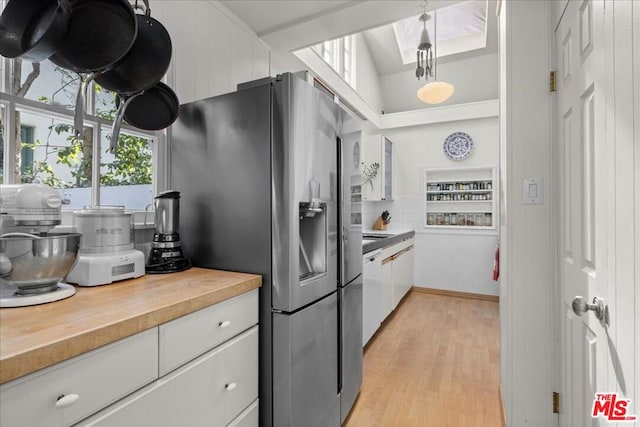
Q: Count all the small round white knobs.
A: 3